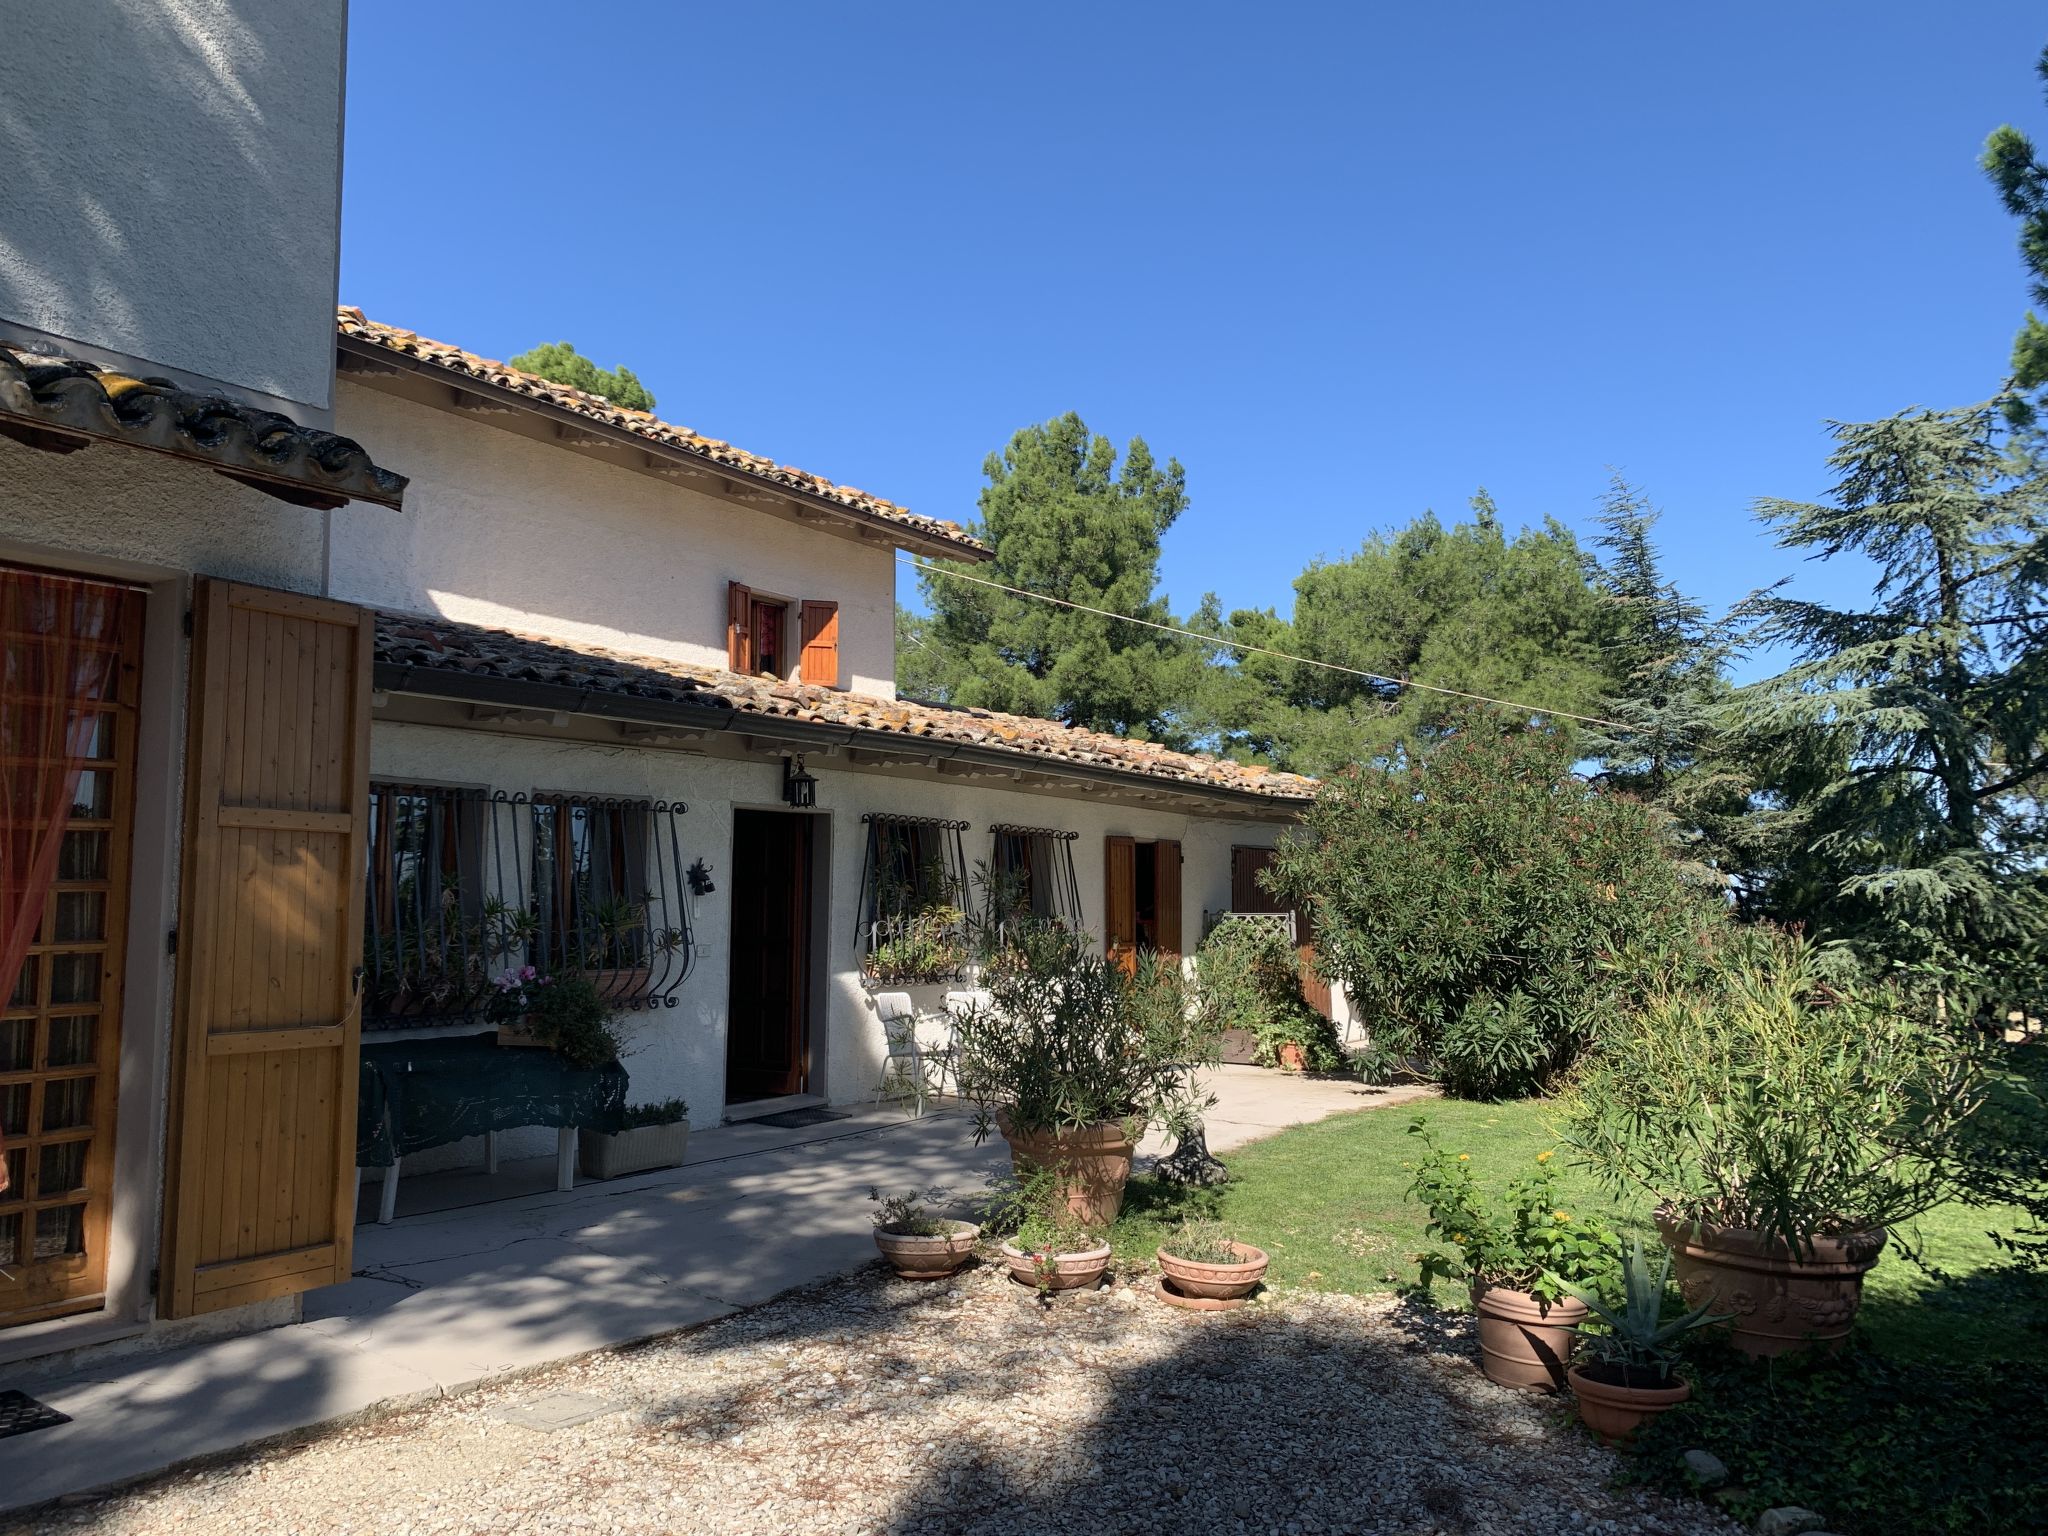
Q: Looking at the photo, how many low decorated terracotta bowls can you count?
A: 3